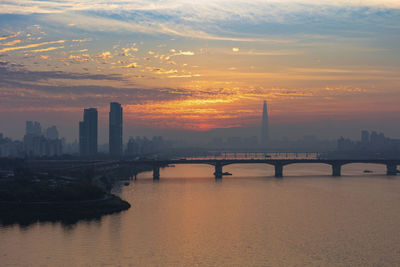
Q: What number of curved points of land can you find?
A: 1